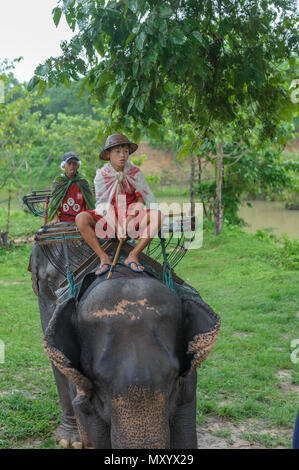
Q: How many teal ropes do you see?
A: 2